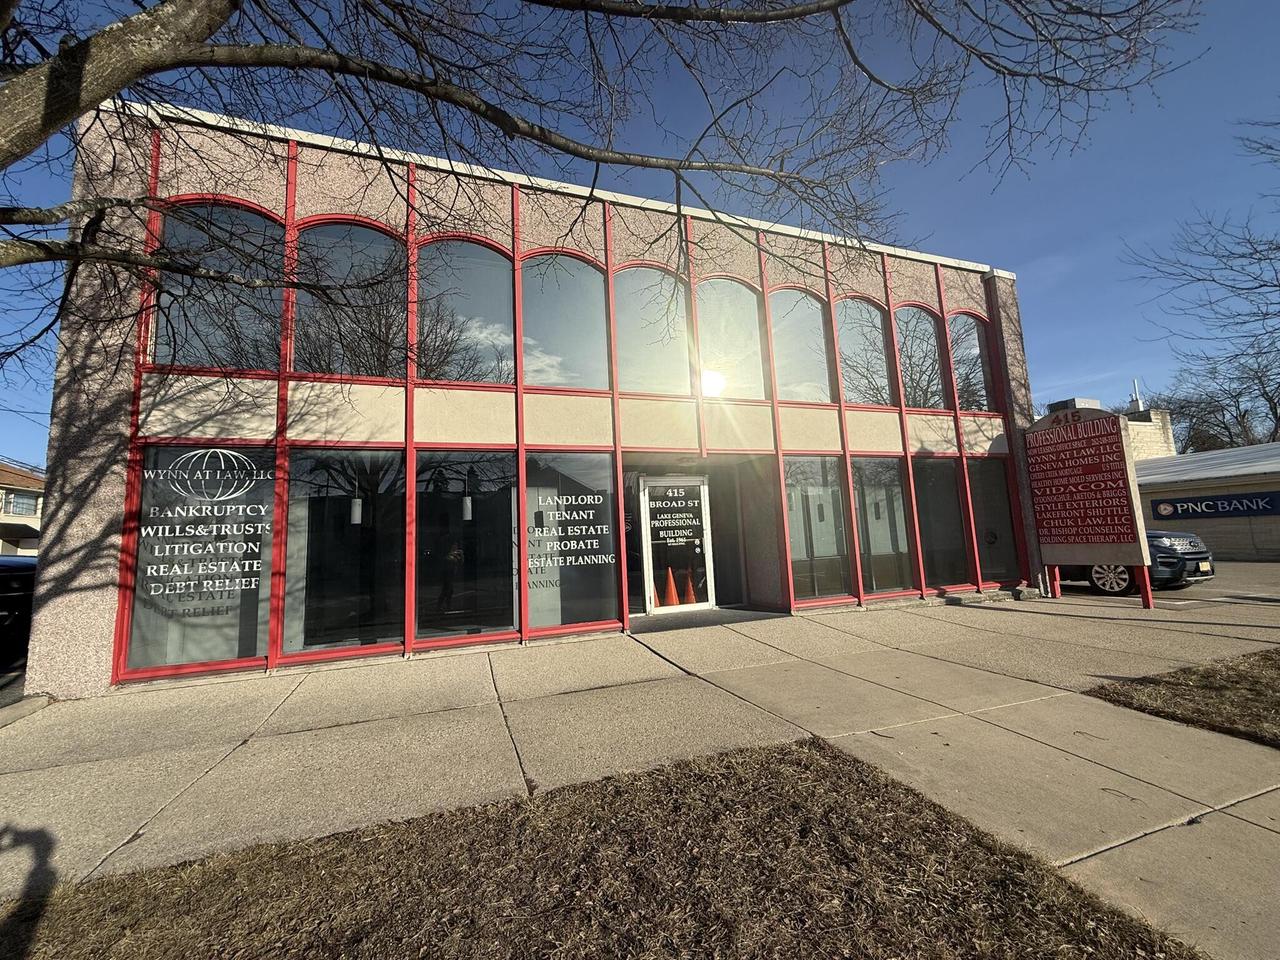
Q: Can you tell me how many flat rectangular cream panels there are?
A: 10